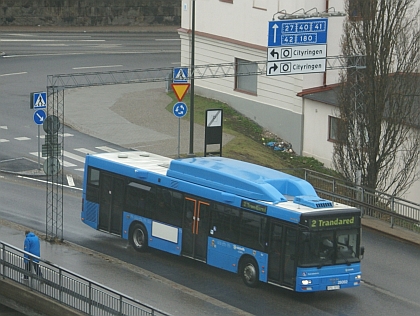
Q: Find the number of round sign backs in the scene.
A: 2